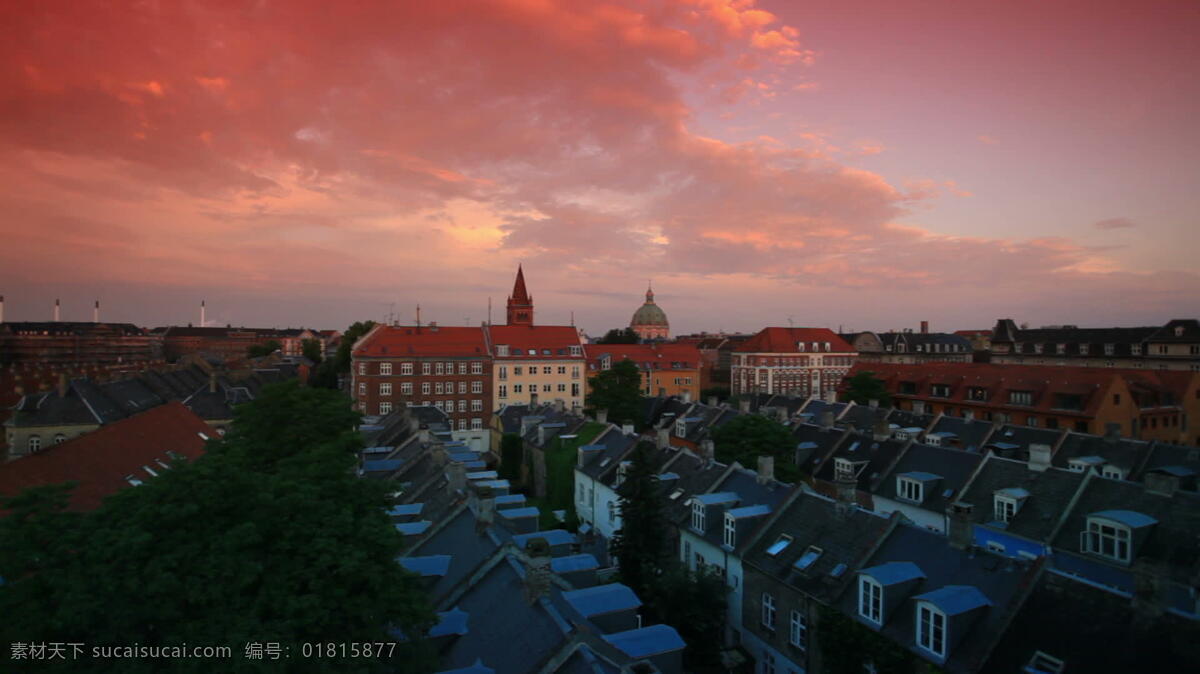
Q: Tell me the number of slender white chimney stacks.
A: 4